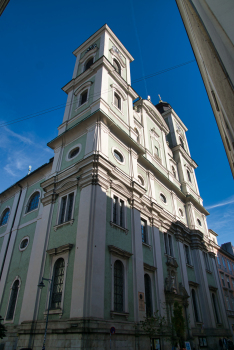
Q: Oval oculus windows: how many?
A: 7